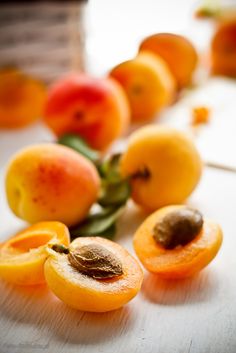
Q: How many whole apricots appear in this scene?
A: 5